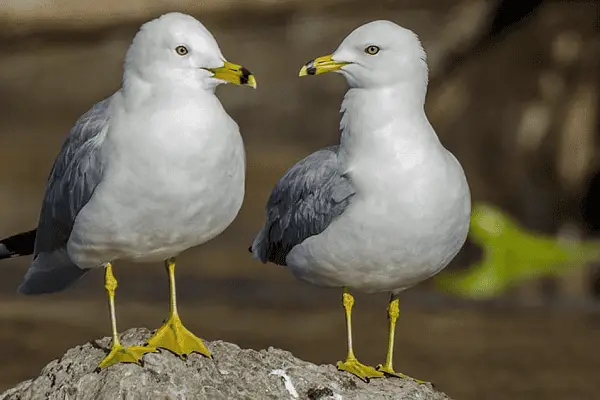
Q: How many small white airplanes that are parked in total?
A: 0